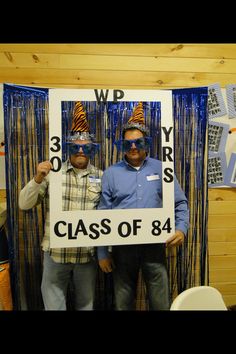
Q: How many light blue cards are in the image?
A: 5